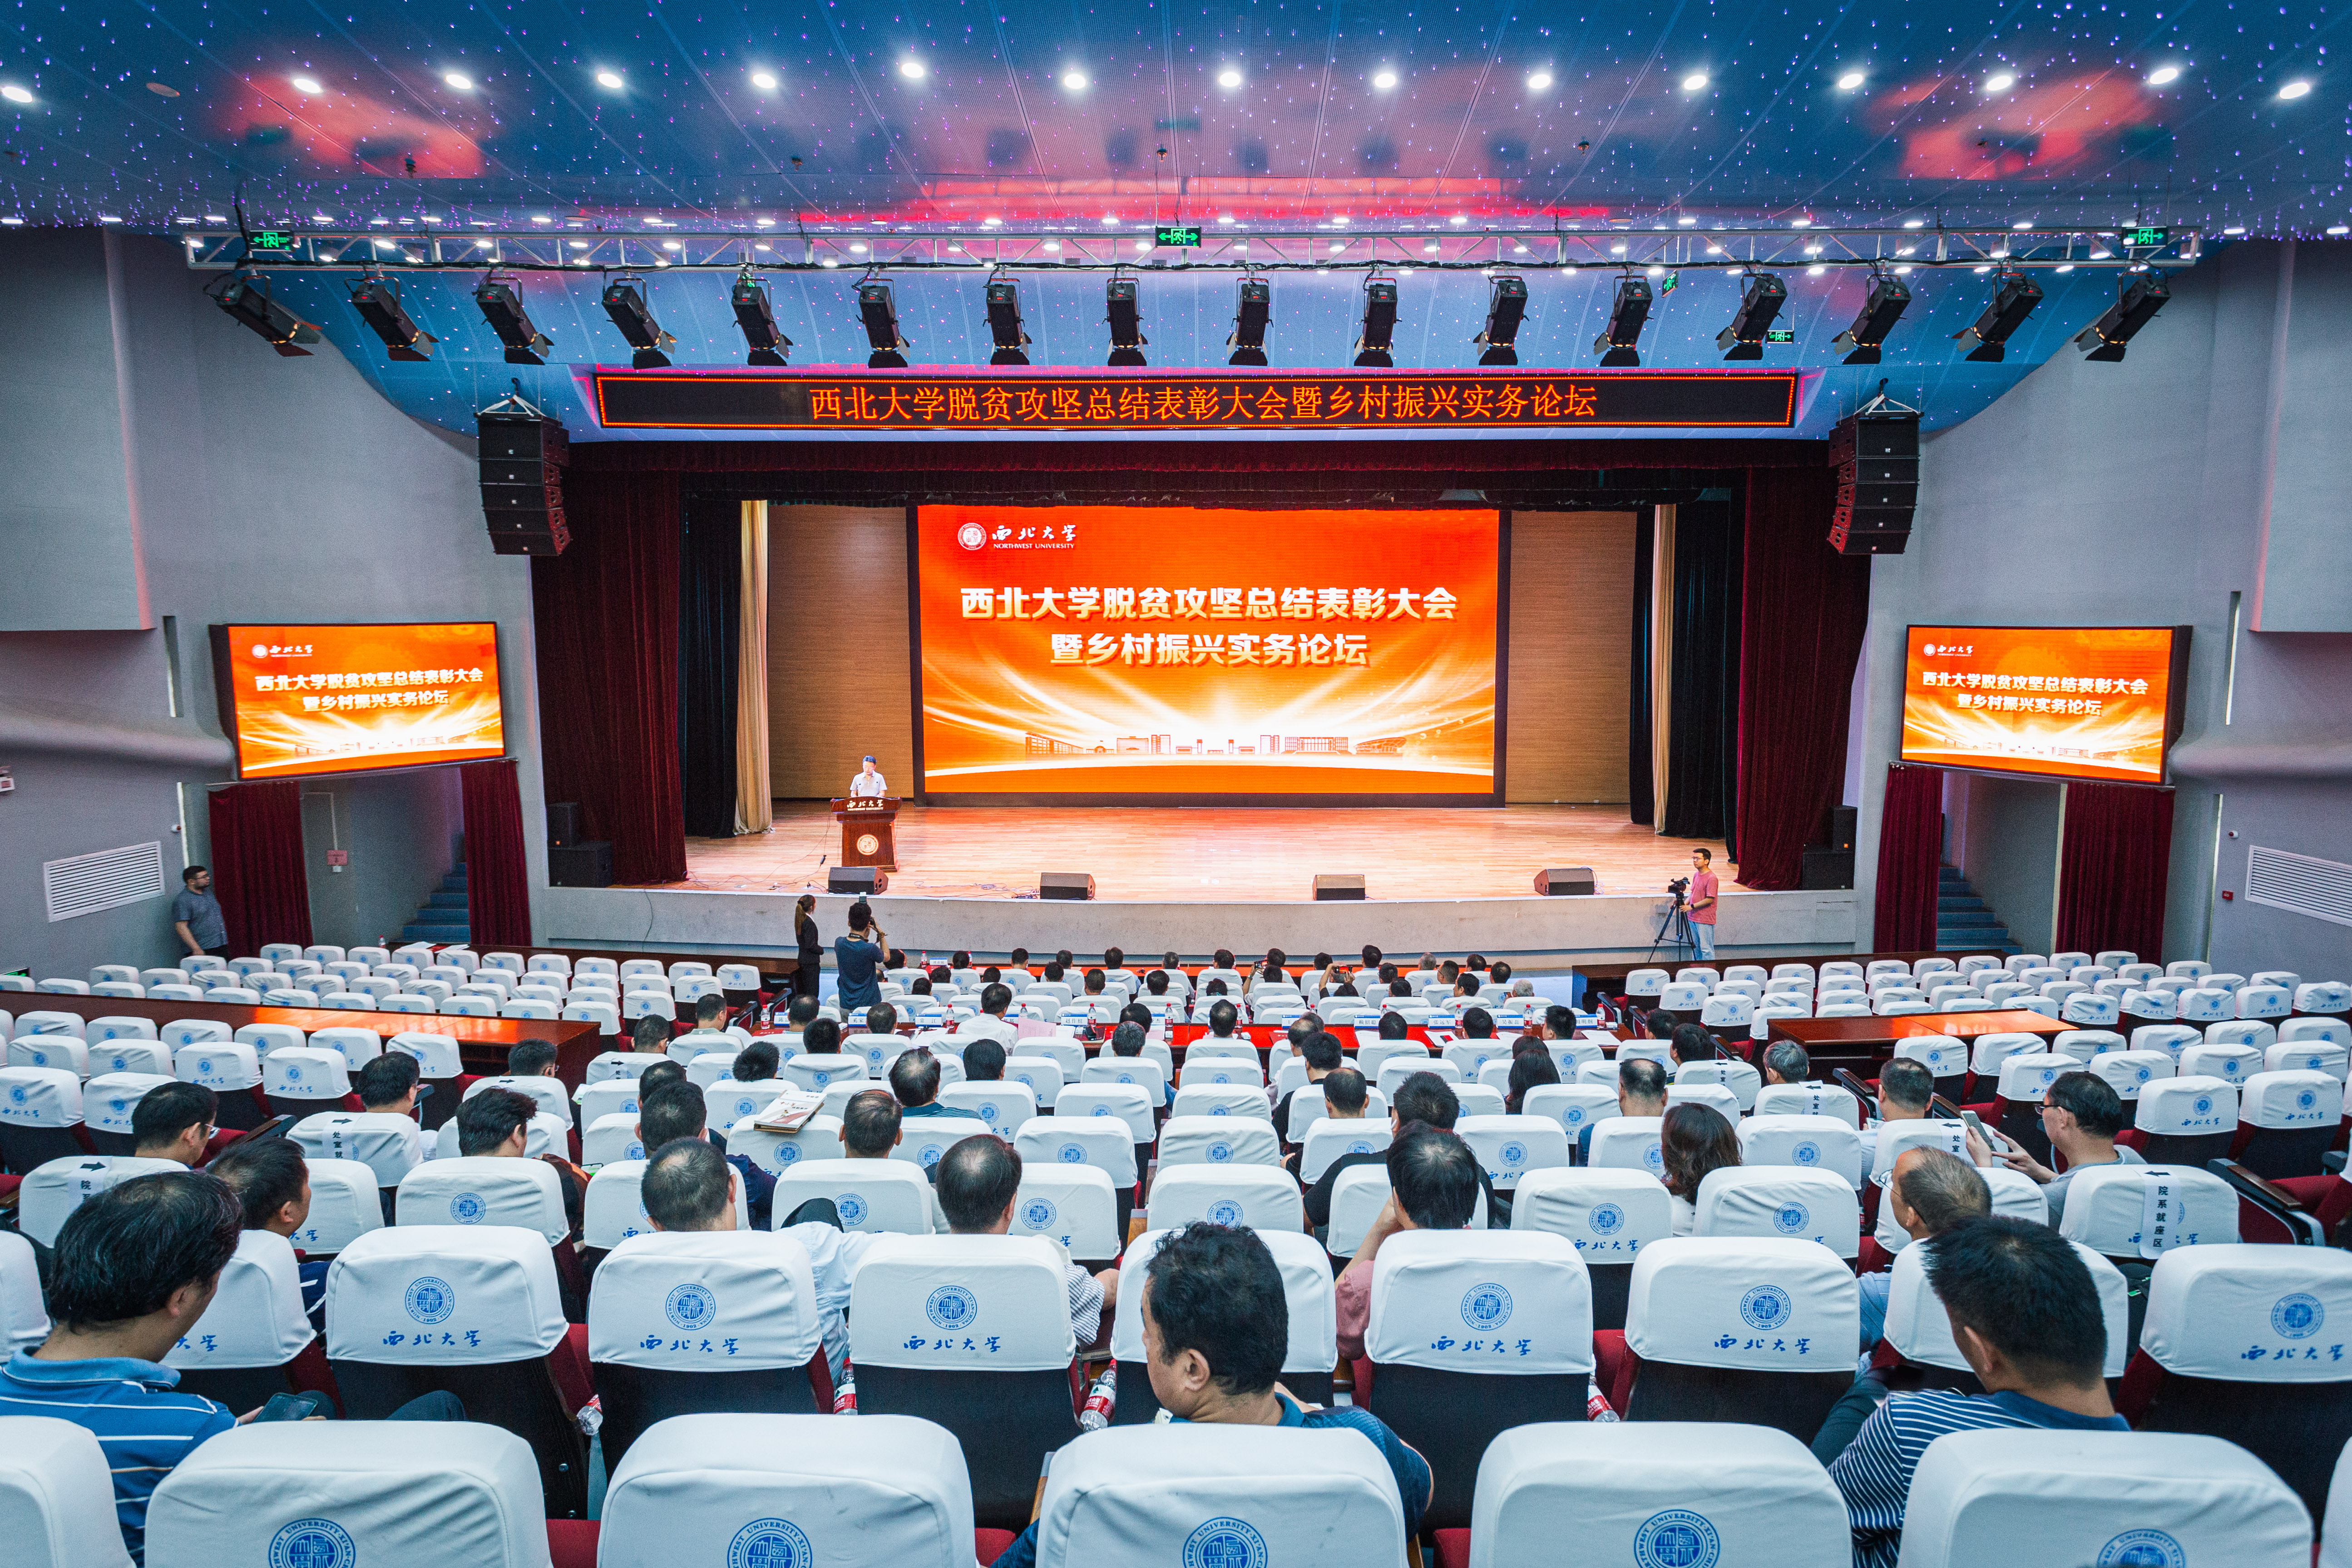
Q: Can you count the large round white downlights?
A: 15